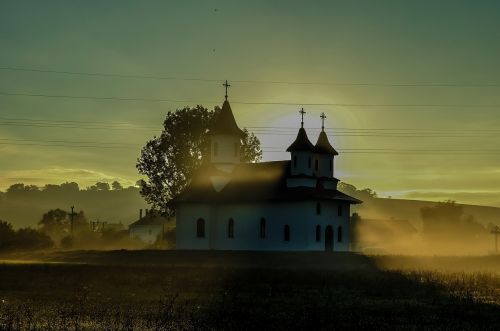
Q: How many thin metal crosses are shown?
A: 3